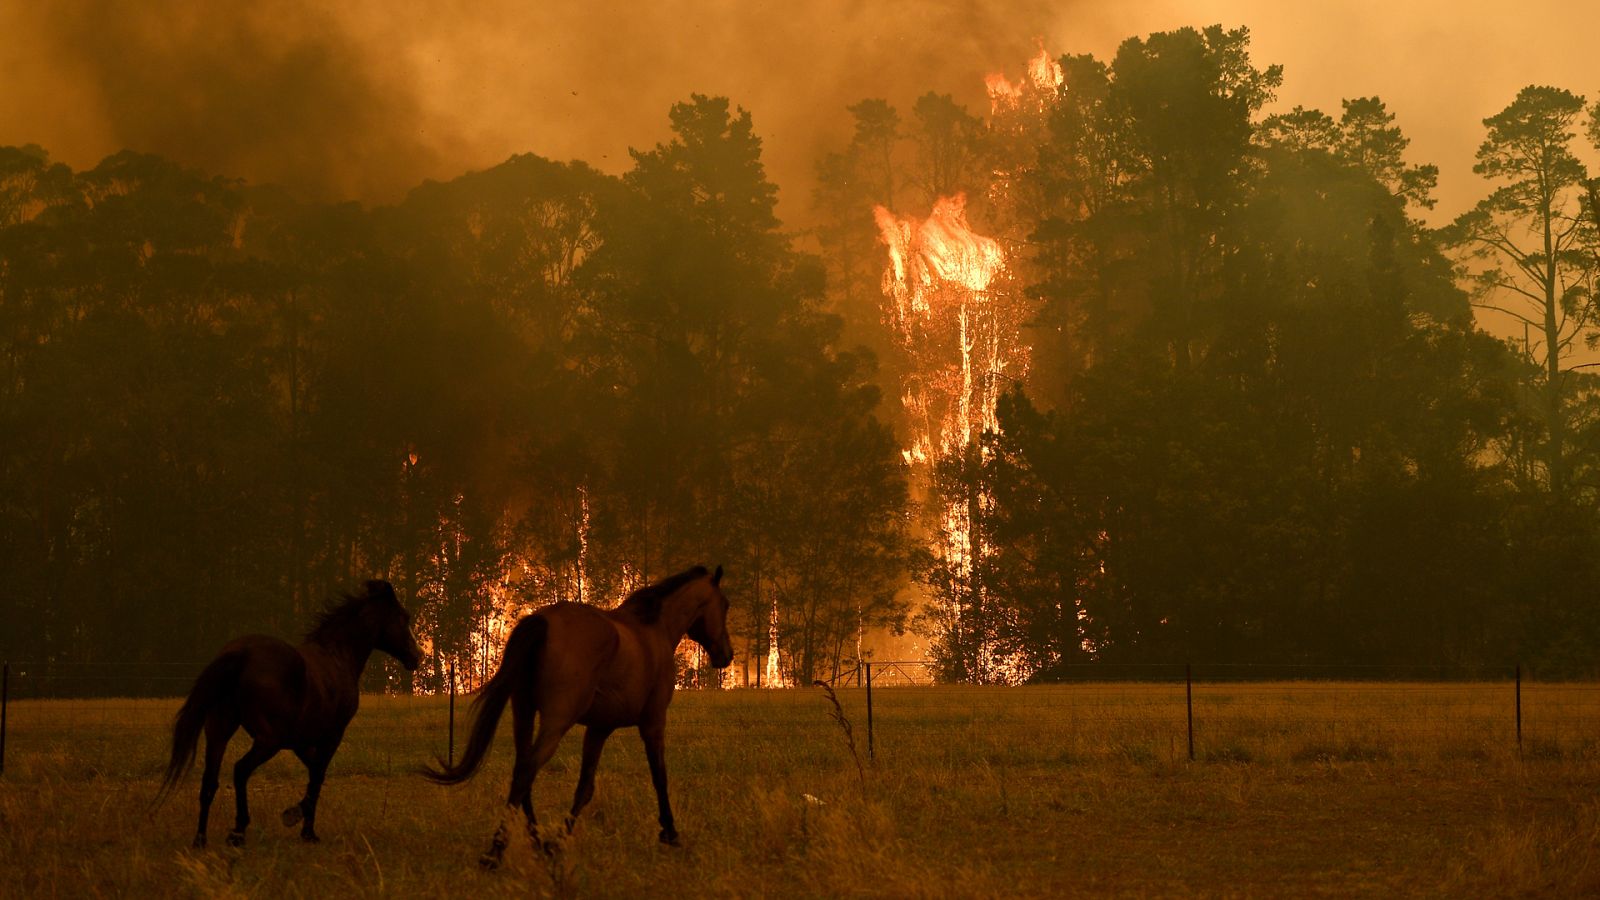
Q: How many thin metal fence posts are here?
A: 5